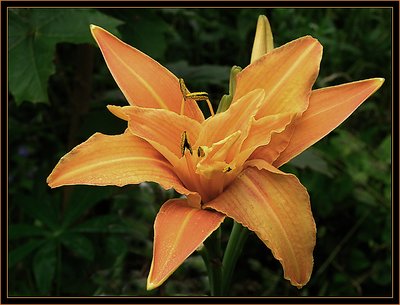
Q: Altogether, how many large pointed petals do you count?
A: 6